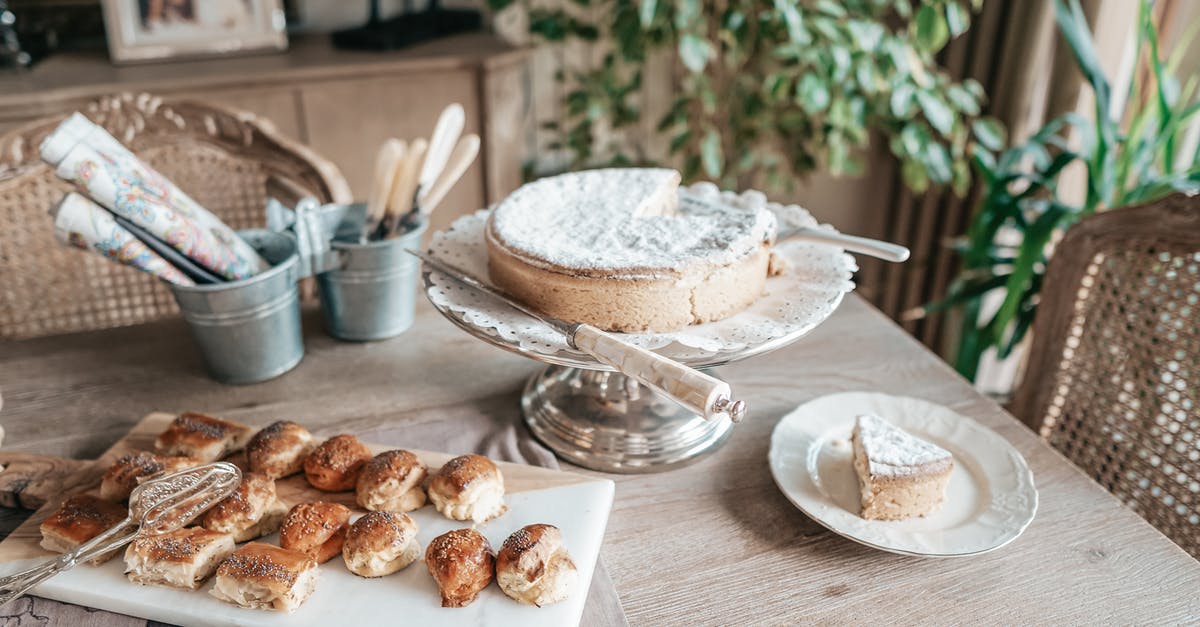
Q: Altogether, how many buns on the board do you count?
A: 14